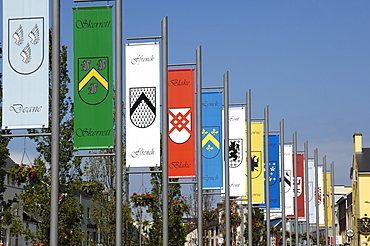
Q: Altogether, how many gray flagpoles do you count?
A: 13